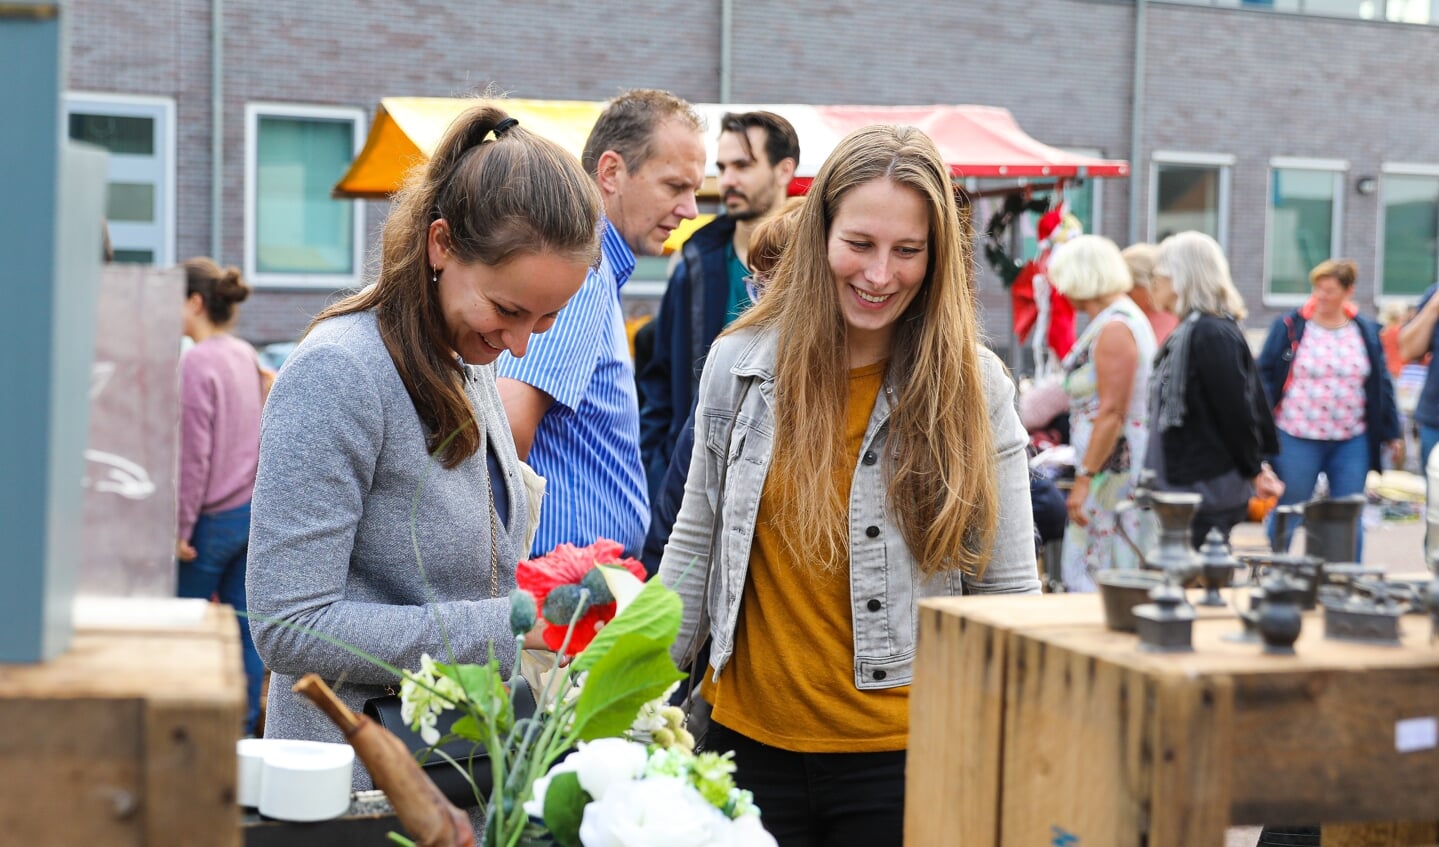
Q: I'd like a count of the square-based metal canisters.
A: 1